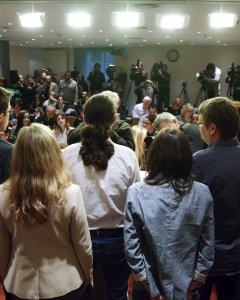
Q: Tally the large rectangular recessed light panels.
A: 5